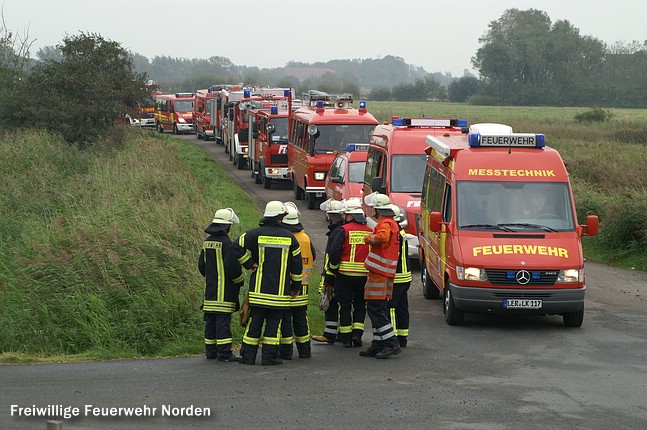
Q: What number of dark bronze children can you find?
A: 0